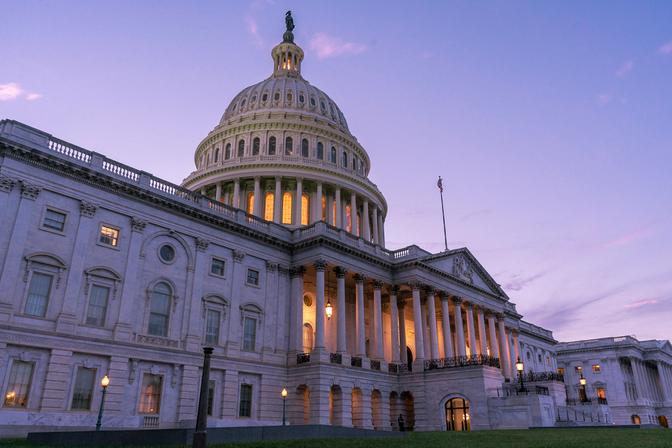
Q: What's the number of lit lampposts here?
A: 4